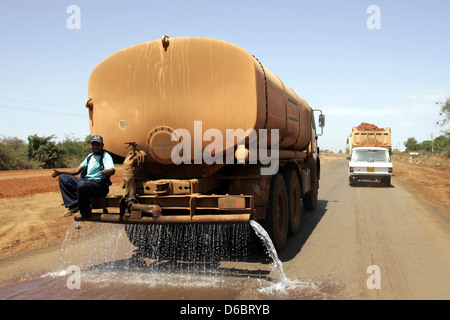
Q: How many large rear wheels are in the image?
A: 2